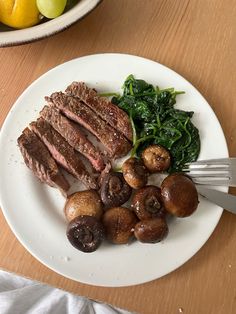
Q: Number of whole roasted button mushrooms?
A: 9